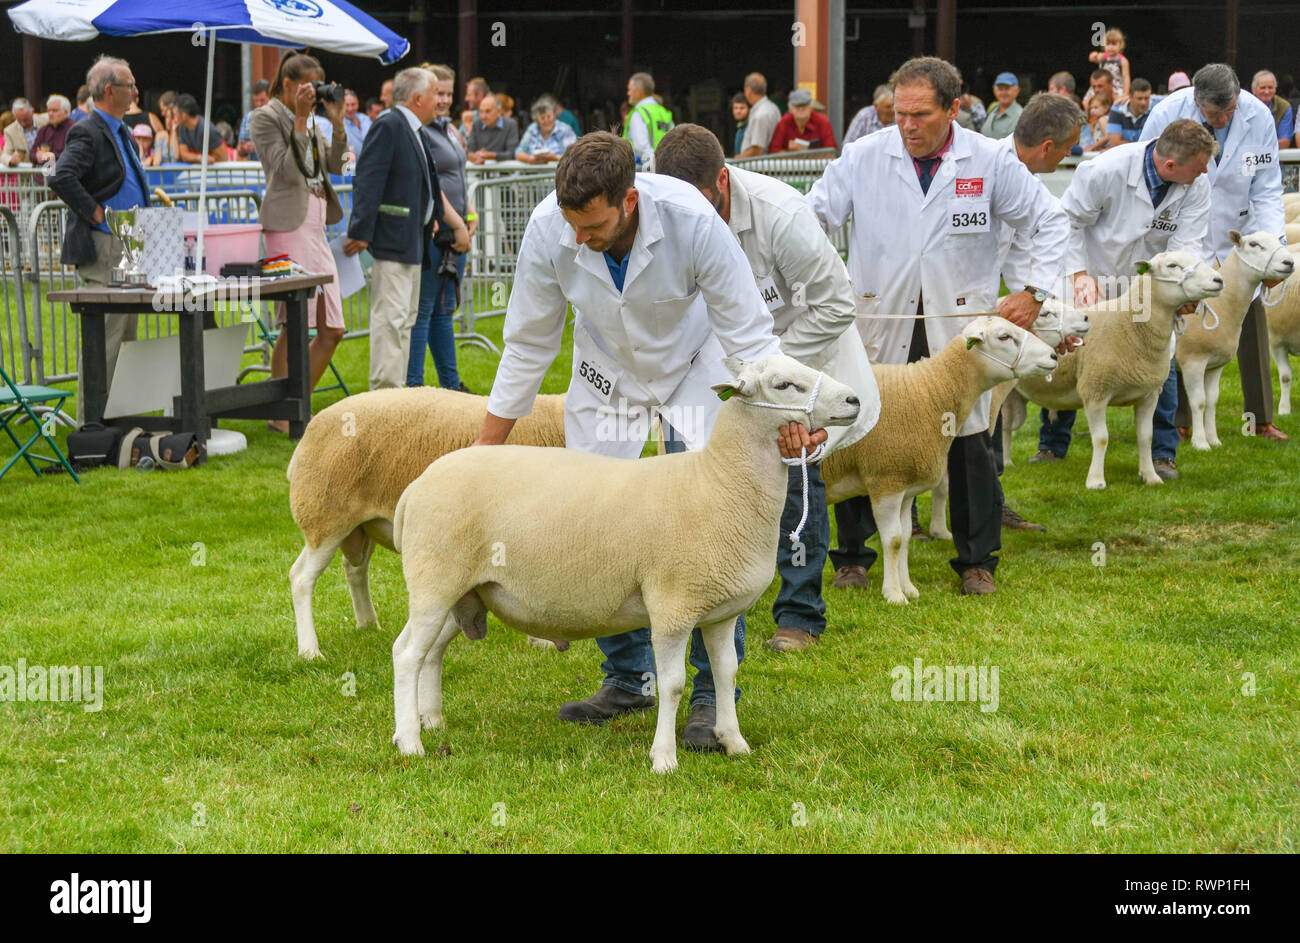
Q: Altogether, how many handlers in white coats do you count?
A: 6